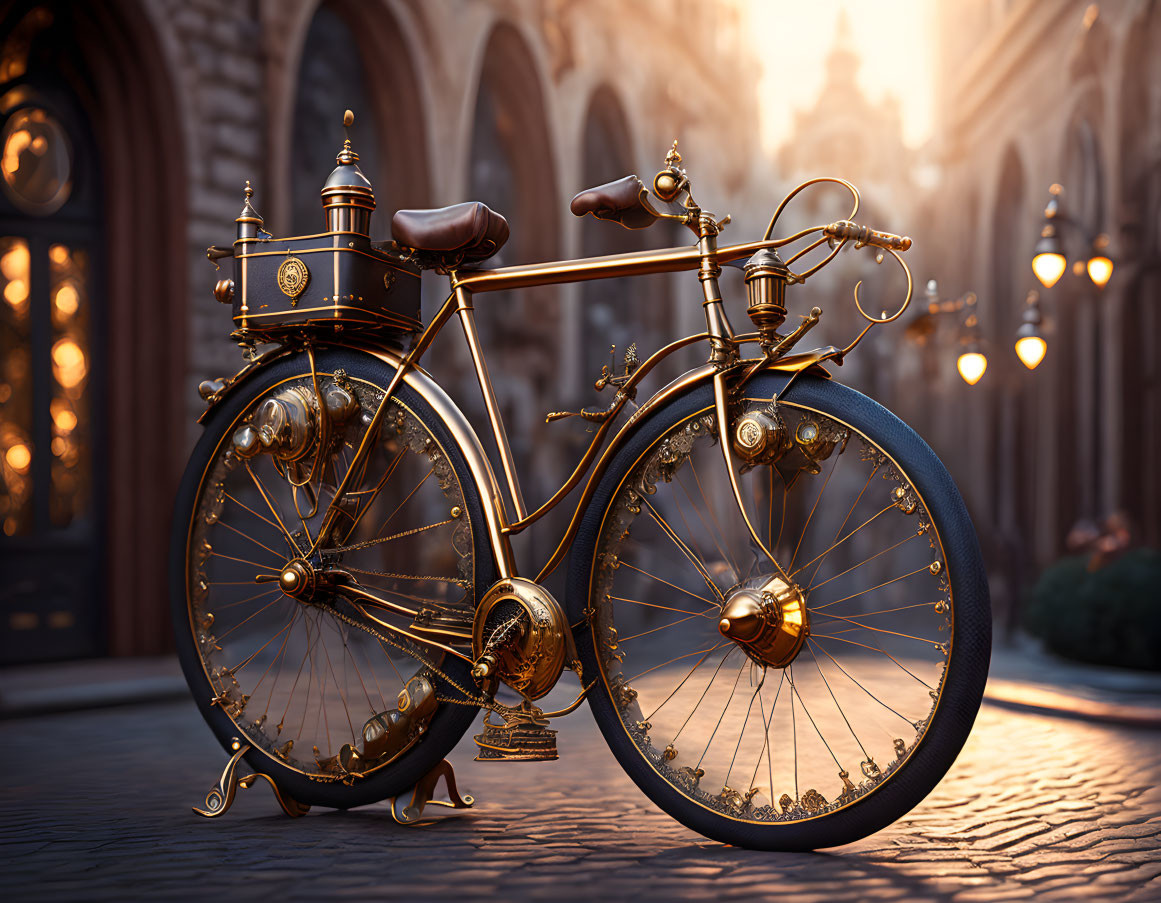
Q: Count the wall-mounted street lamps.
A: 4